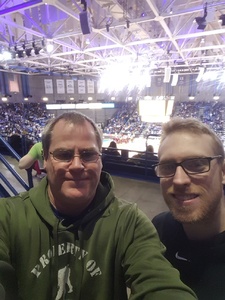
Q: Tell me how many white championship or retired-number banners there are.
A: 5